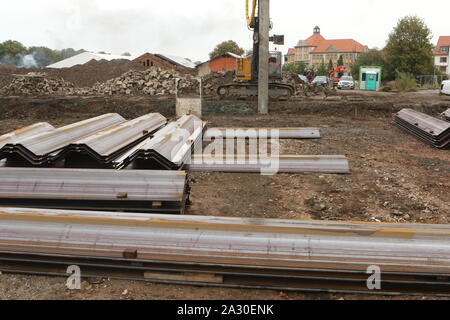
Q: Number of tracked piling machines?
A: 1